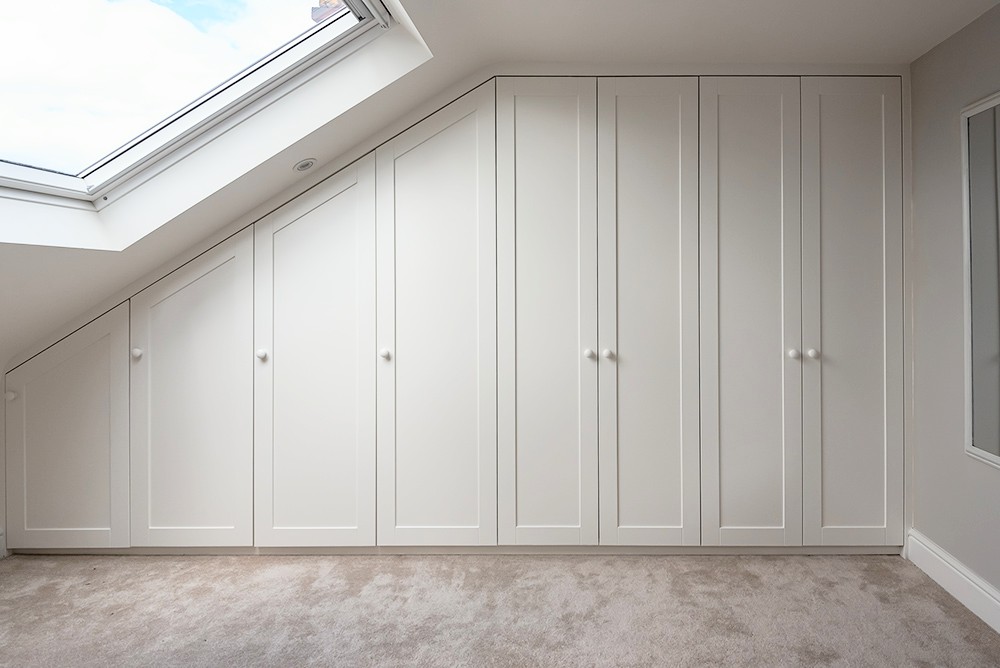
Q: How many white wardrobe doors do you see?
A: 8